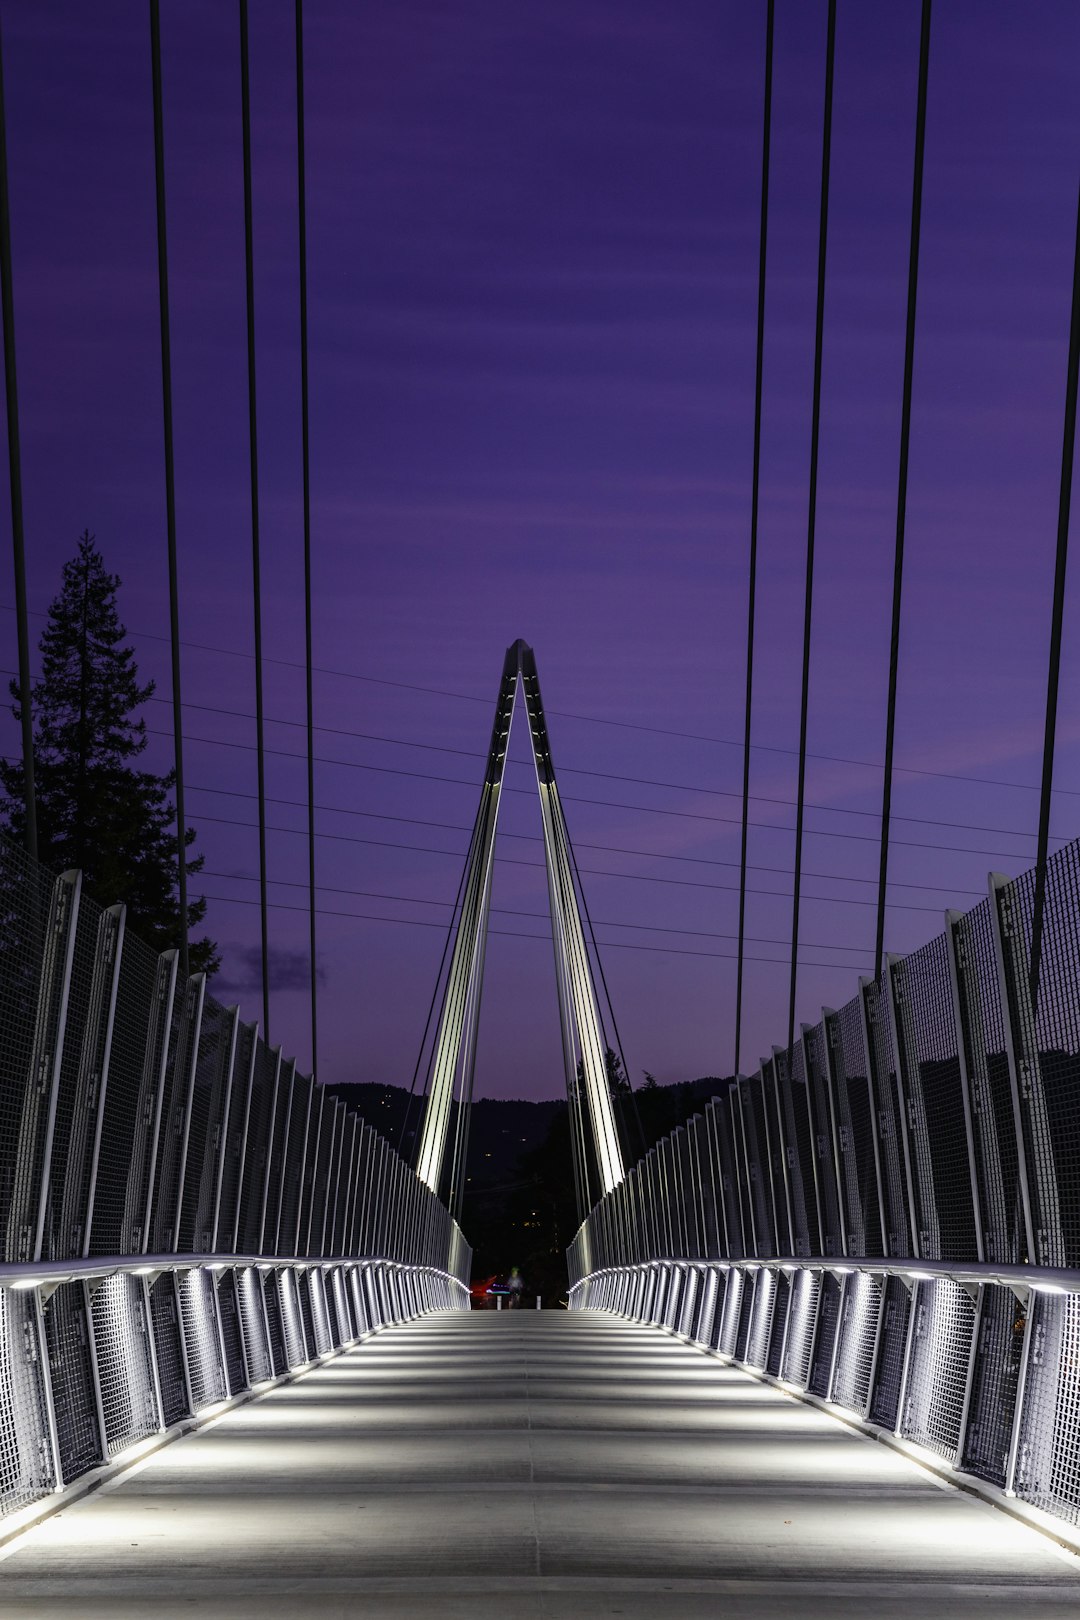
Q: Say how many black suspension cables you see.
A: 8